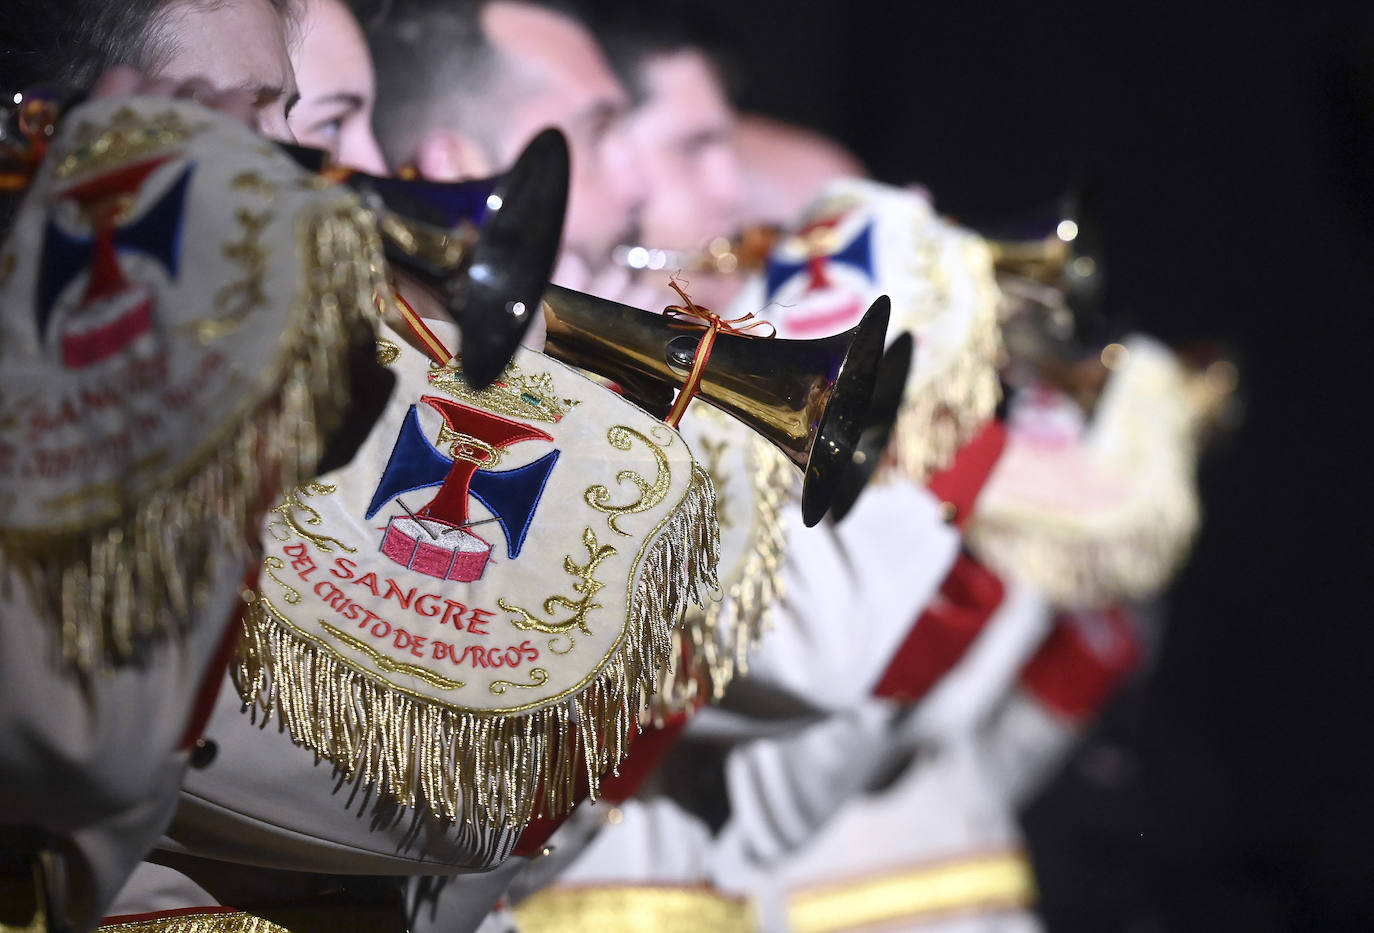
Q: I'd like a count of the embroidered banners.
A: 5